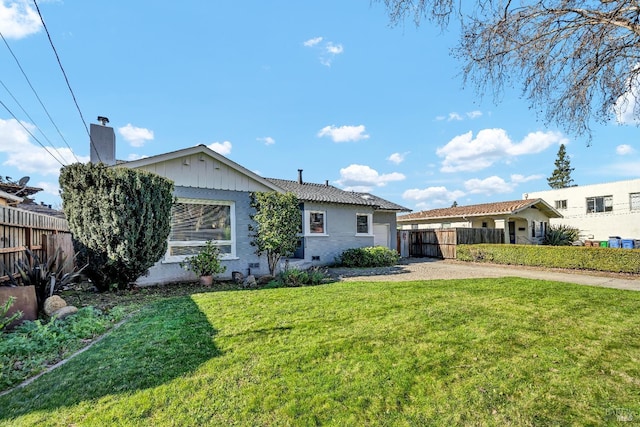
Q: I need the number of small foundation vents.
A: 2